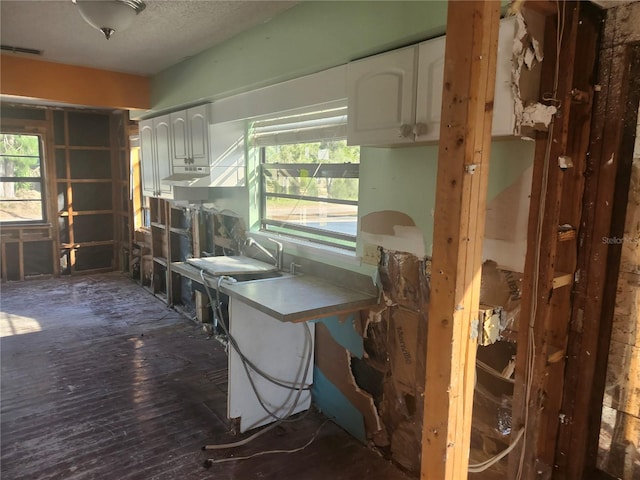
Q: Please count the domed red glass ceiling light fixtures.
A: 0